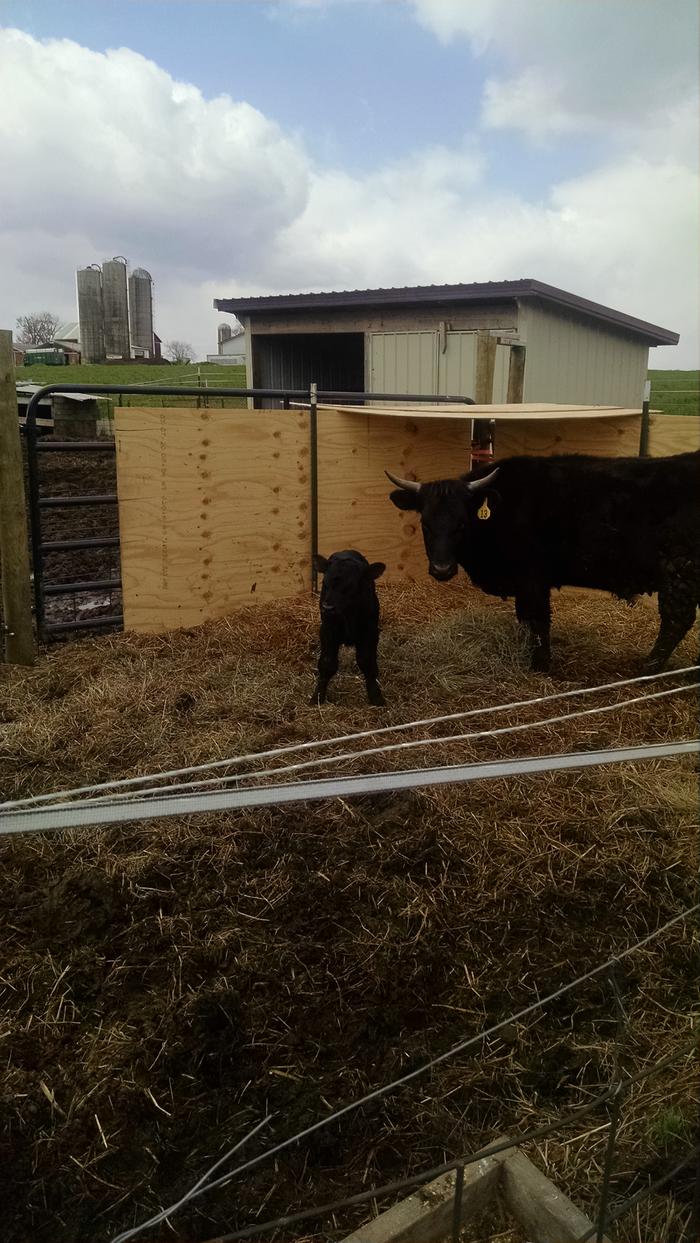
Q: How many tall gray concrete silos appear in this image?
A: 3